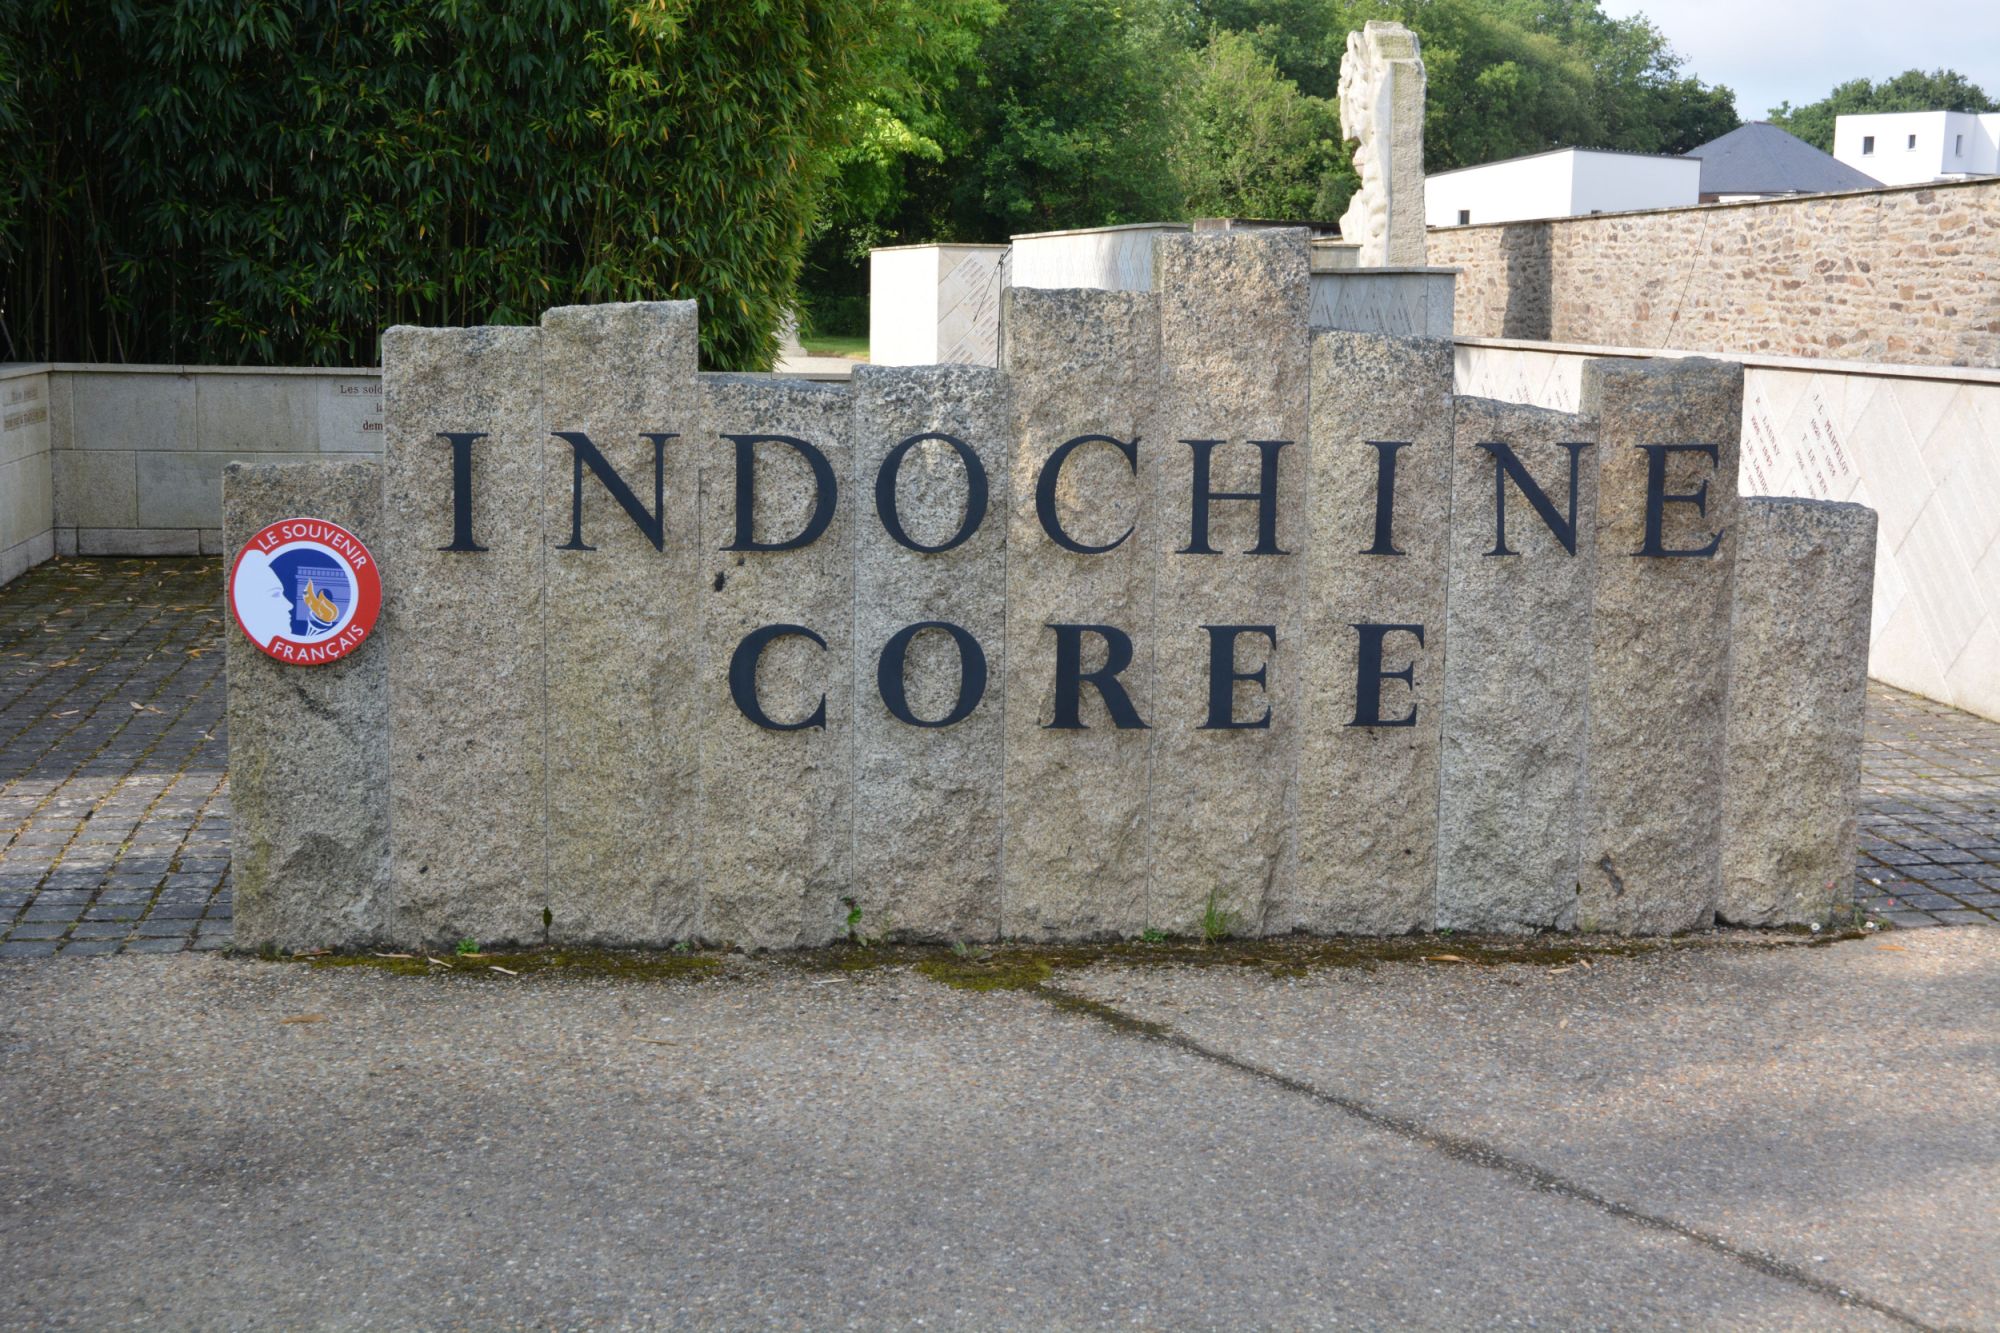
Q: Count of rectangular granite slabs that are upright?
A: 11